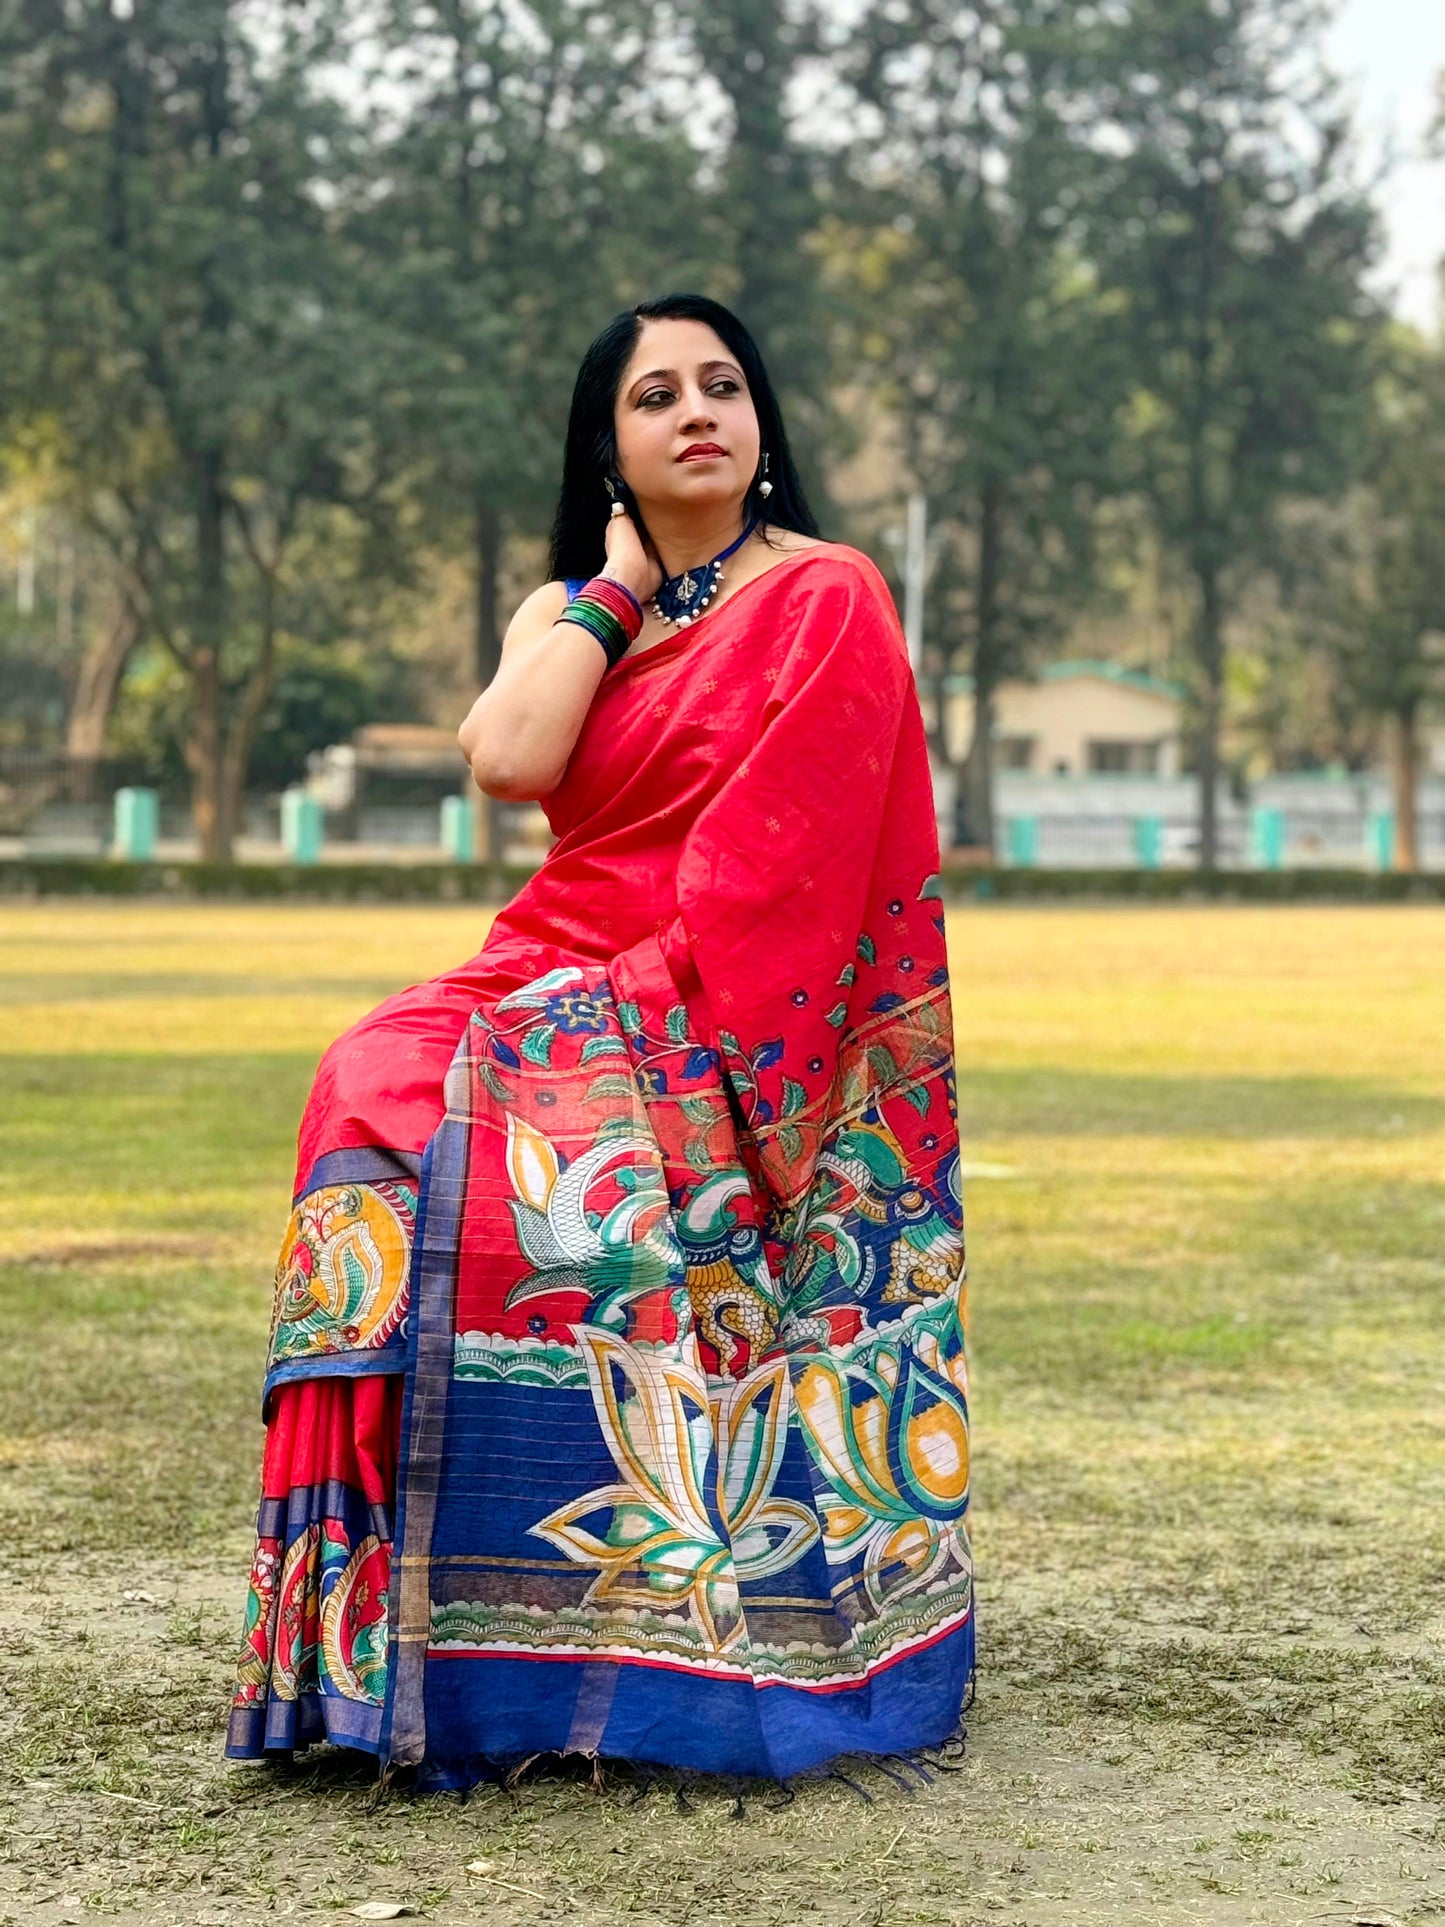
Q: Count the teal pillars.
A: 7